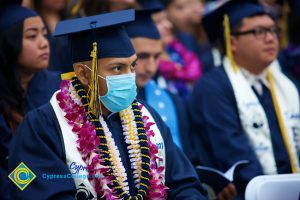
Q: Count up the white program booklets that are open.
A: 1